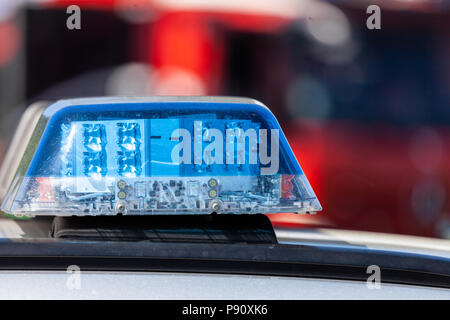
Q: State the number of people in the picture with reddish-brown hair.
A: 0